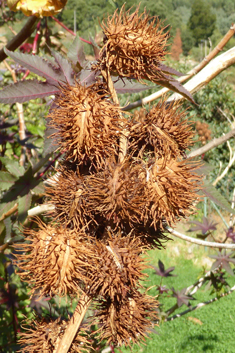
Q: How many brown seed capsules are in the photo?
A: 10